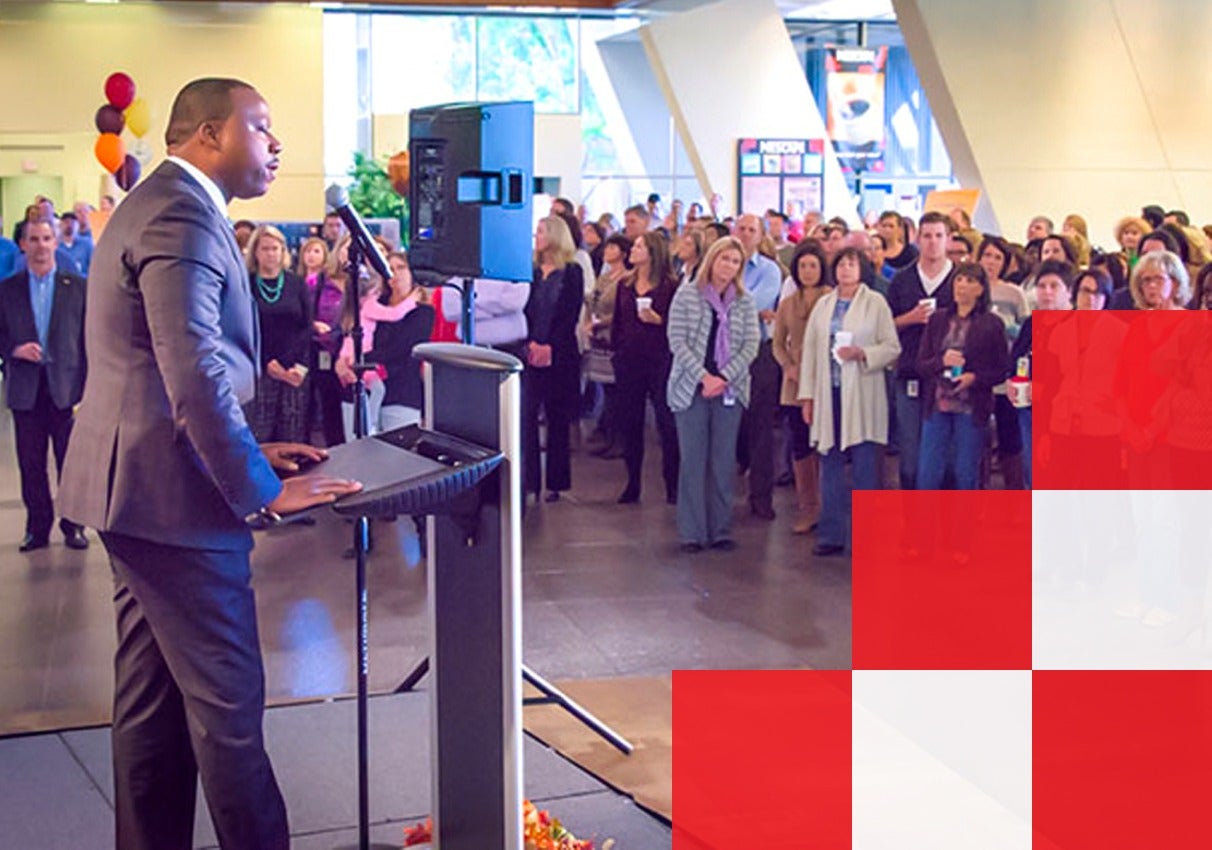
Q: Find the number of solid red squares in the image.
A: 4